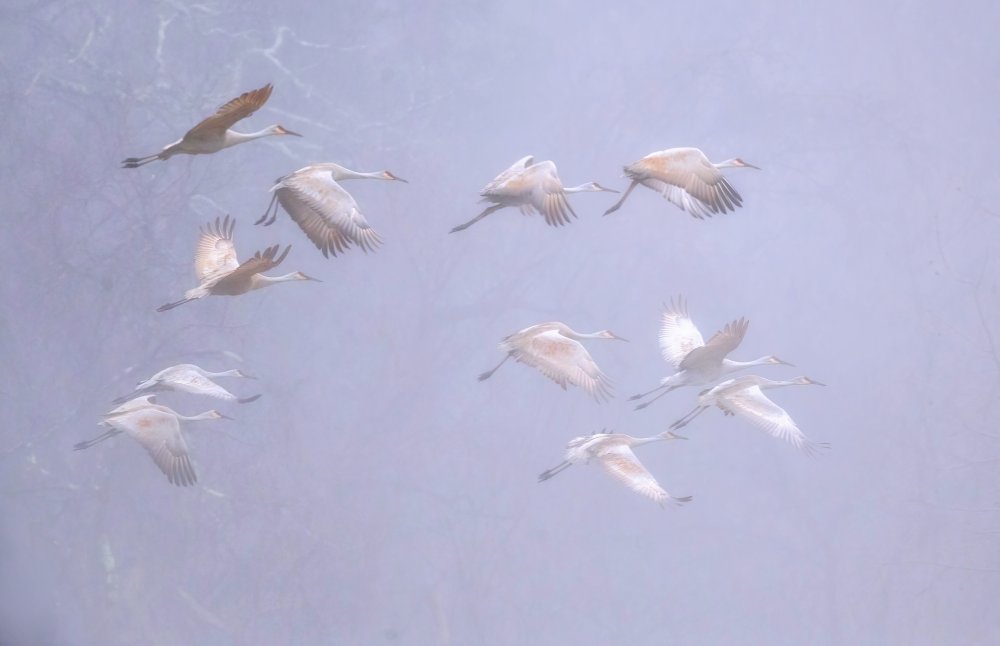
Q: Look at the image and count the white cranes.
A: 11